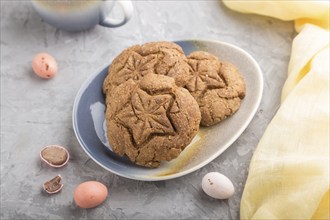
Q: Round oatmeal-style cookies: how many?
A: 3